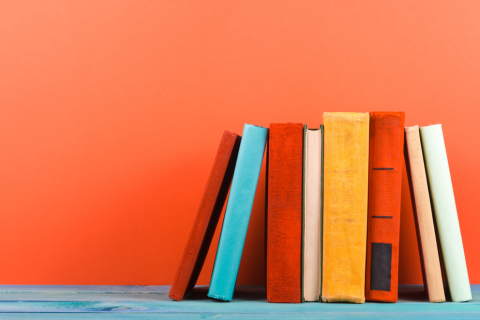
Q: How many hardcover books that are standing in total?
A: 8